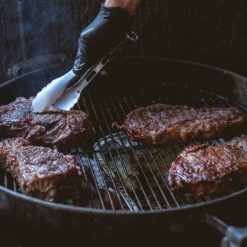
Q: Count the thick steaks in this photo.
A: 4